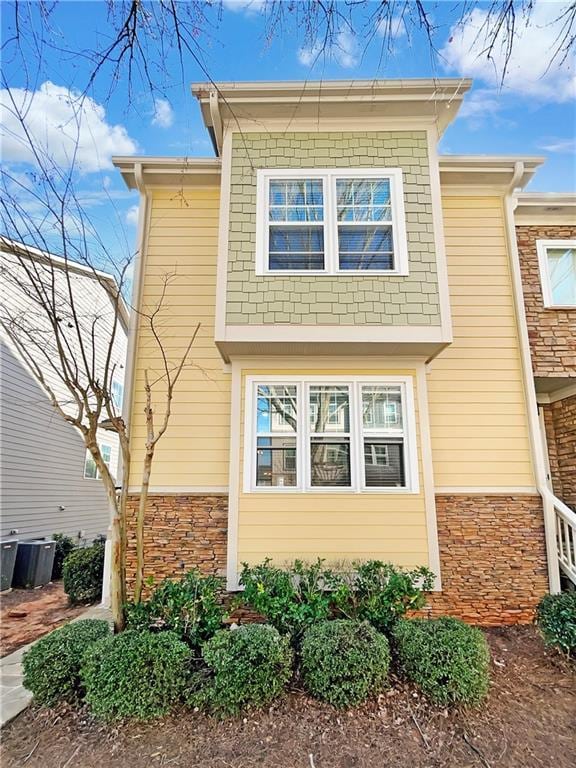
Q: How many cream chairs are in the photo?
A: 0